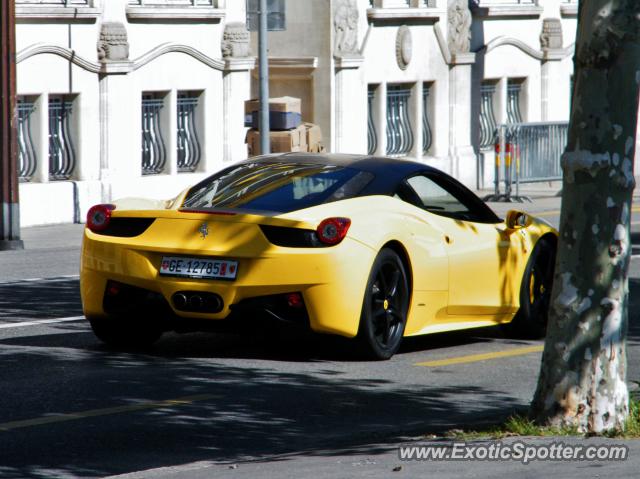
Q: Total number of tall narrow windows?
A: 9